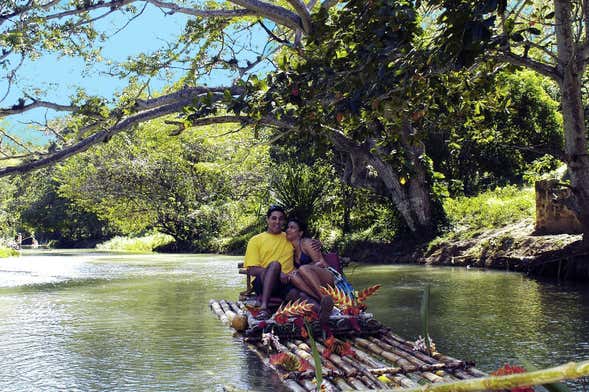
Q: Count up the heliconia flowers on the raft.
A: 3